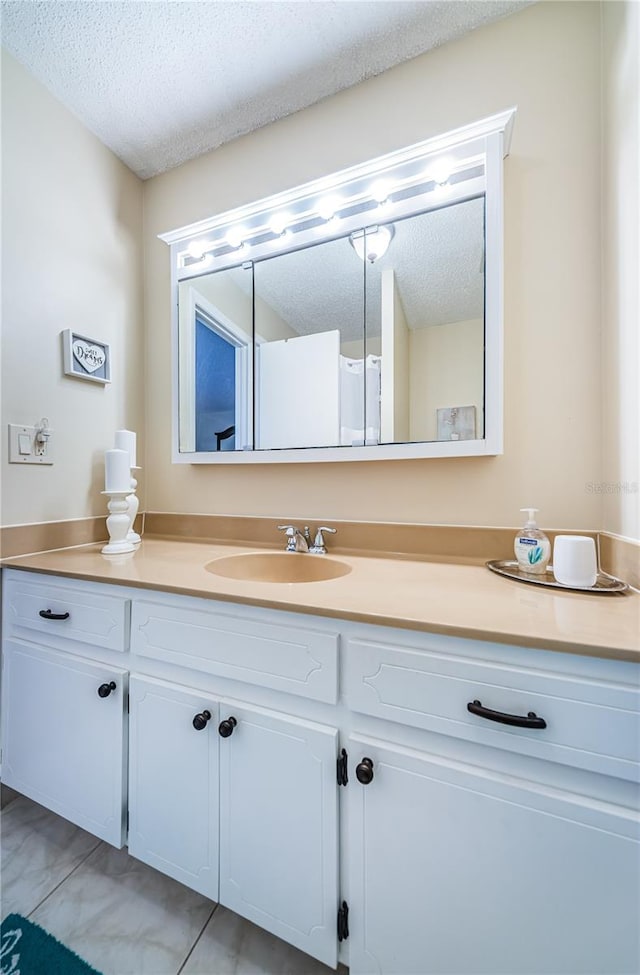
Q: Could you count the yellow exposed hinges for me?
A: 0